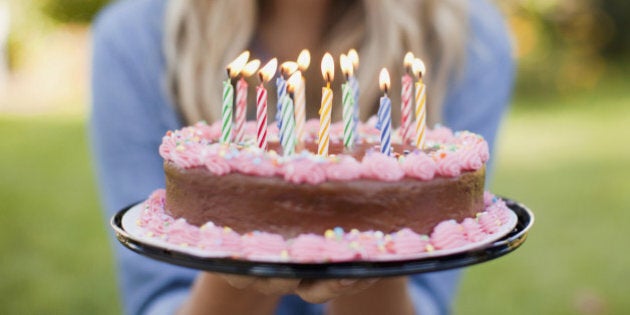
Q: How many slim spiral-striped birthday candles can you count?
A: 12